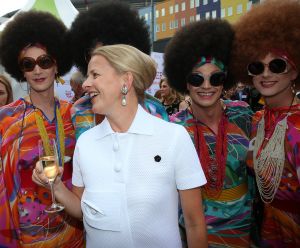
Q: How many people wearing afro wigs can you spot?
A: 4